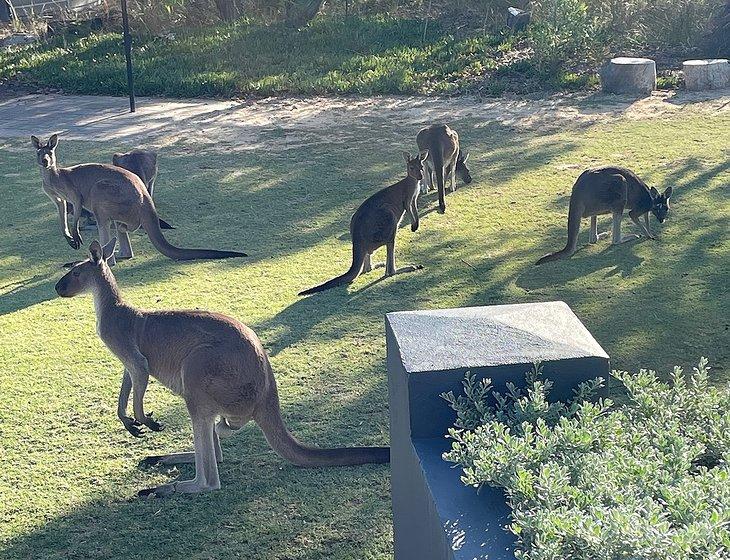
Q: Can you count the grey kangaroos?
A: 6